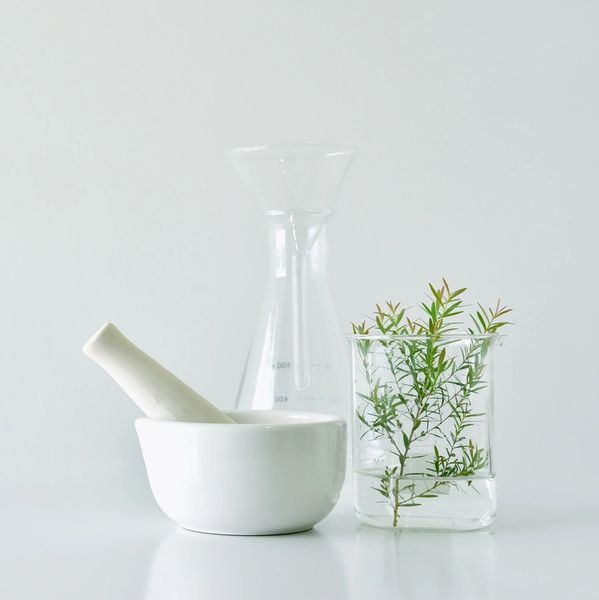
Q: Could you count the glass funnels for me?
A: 1